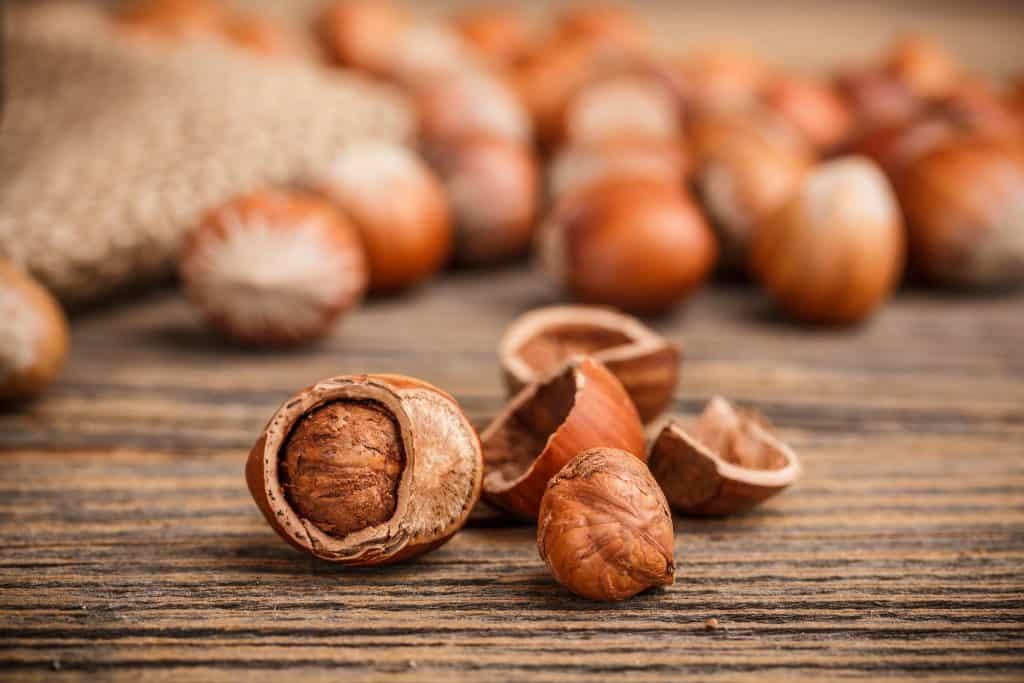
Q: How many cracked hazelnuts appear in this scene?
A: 2